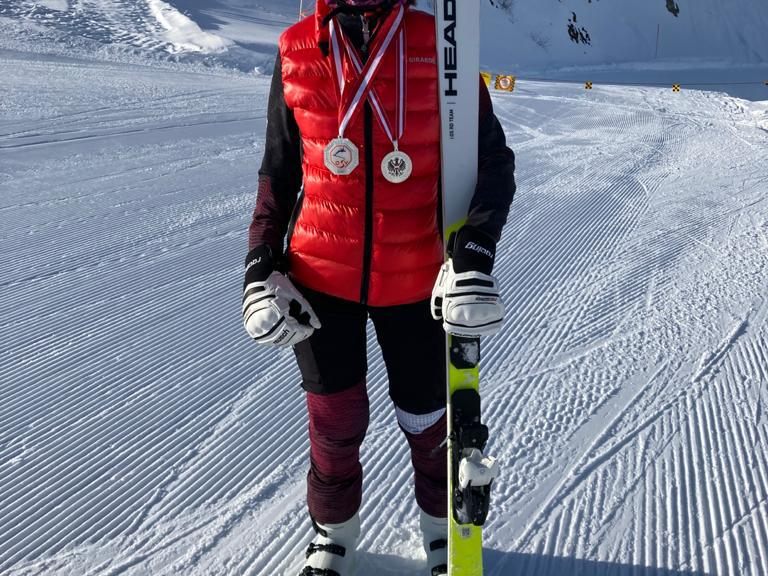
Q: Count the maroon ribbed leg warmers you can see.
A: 2